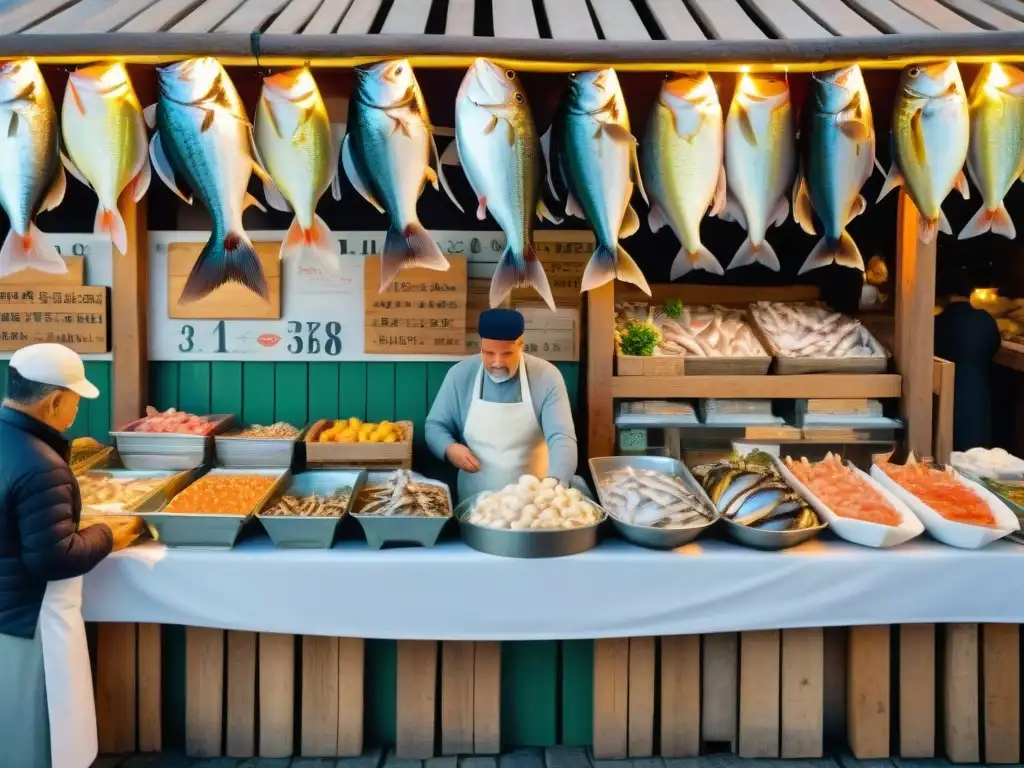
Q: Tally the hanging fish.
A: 12